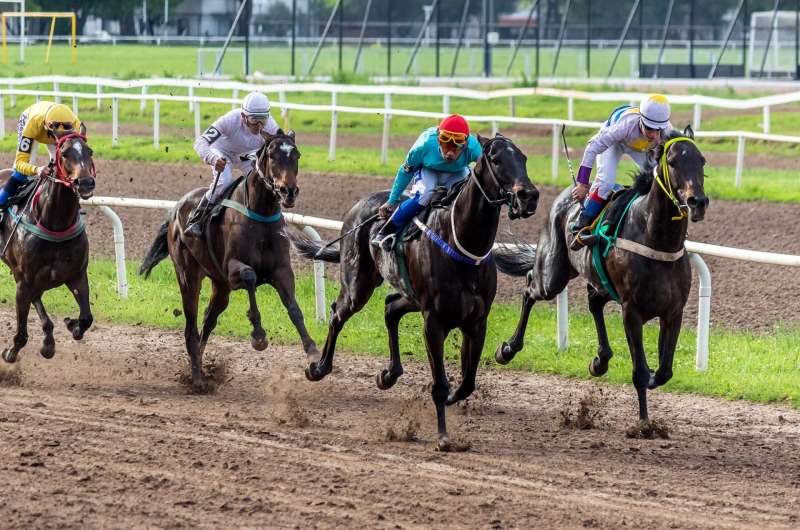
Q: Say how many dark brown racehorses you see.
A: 4